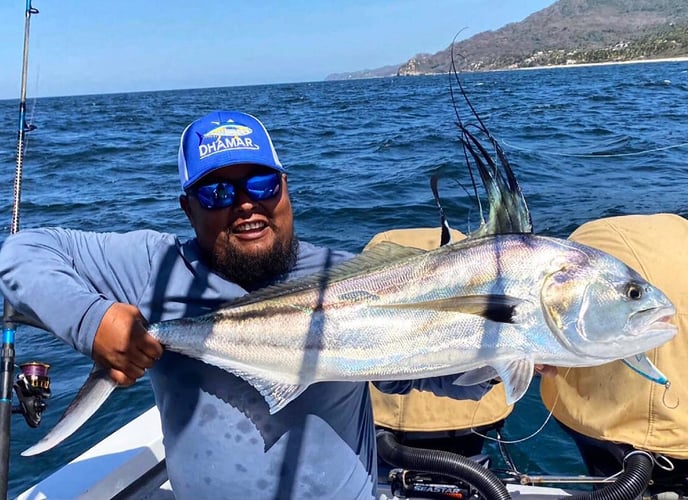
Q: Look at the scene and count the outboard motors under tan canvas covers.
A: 2